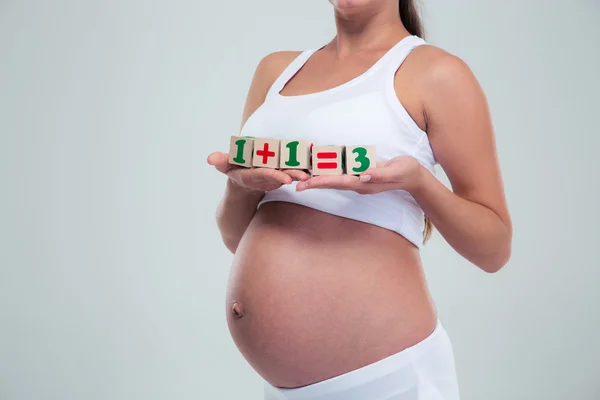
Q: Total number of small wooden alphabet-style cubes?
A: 5